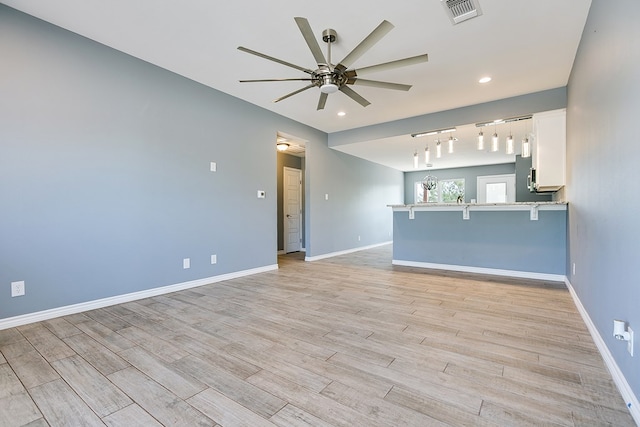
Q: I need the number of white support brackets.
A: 3